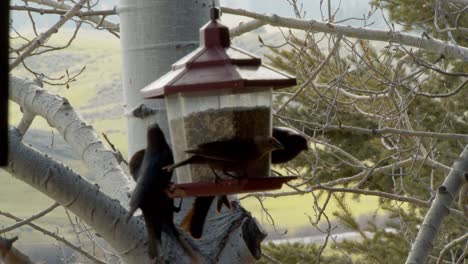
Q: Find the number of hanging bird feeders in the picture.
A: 1